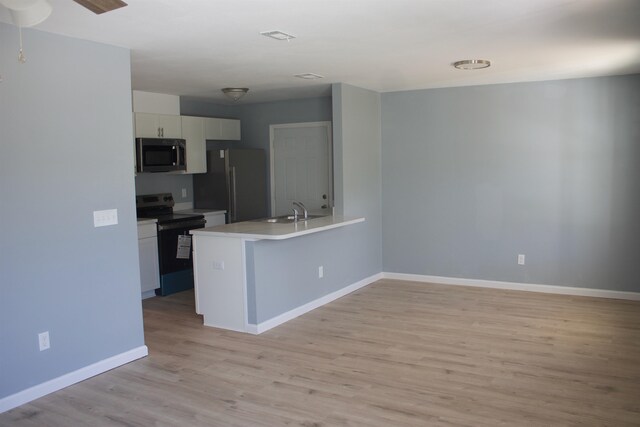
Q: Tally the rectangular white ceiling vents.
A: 2